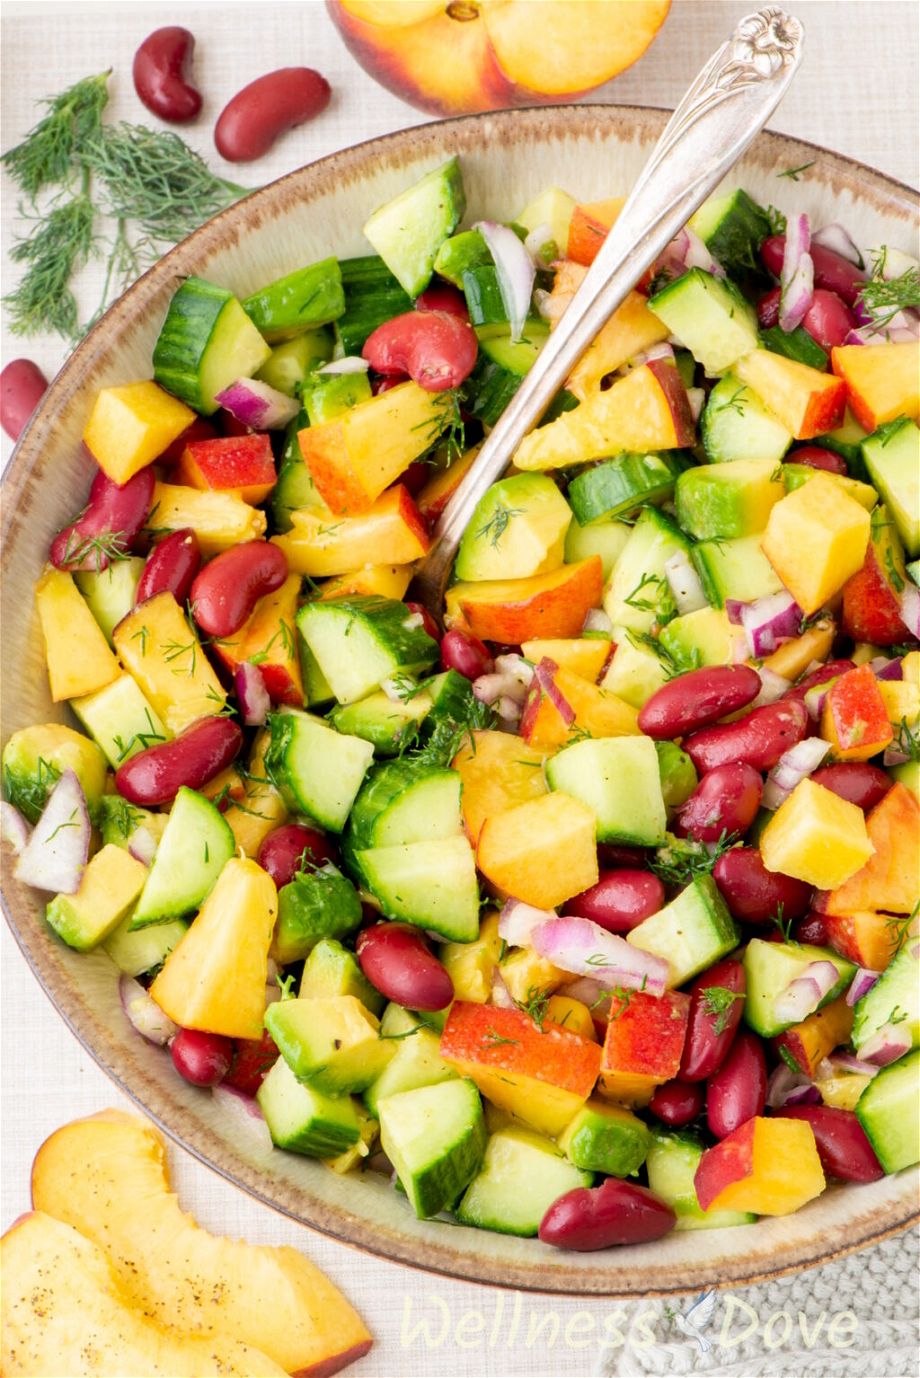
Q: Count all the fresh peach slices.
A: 2